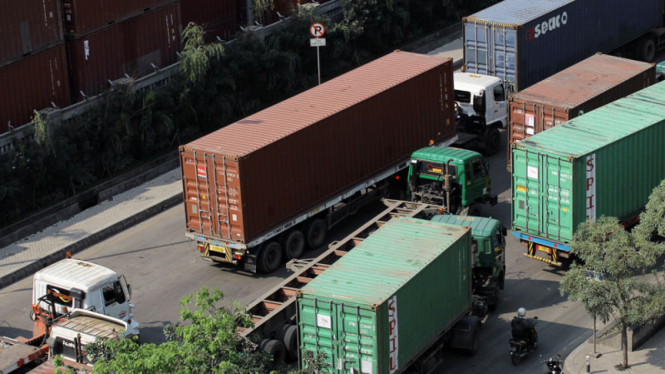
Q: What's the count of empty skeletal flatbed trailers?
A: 1